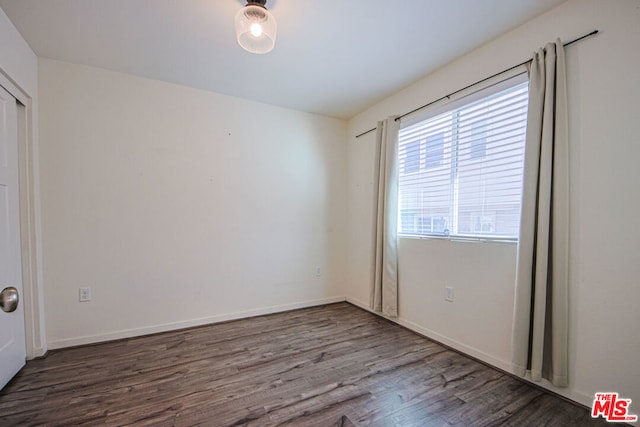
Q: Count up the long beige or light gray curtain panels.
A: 2